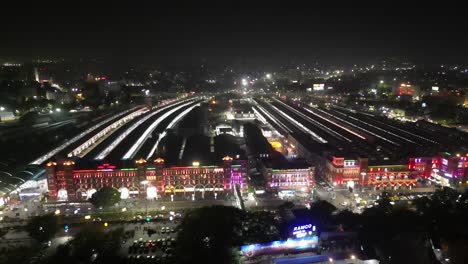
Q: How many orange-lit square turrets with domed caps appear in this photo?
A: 5